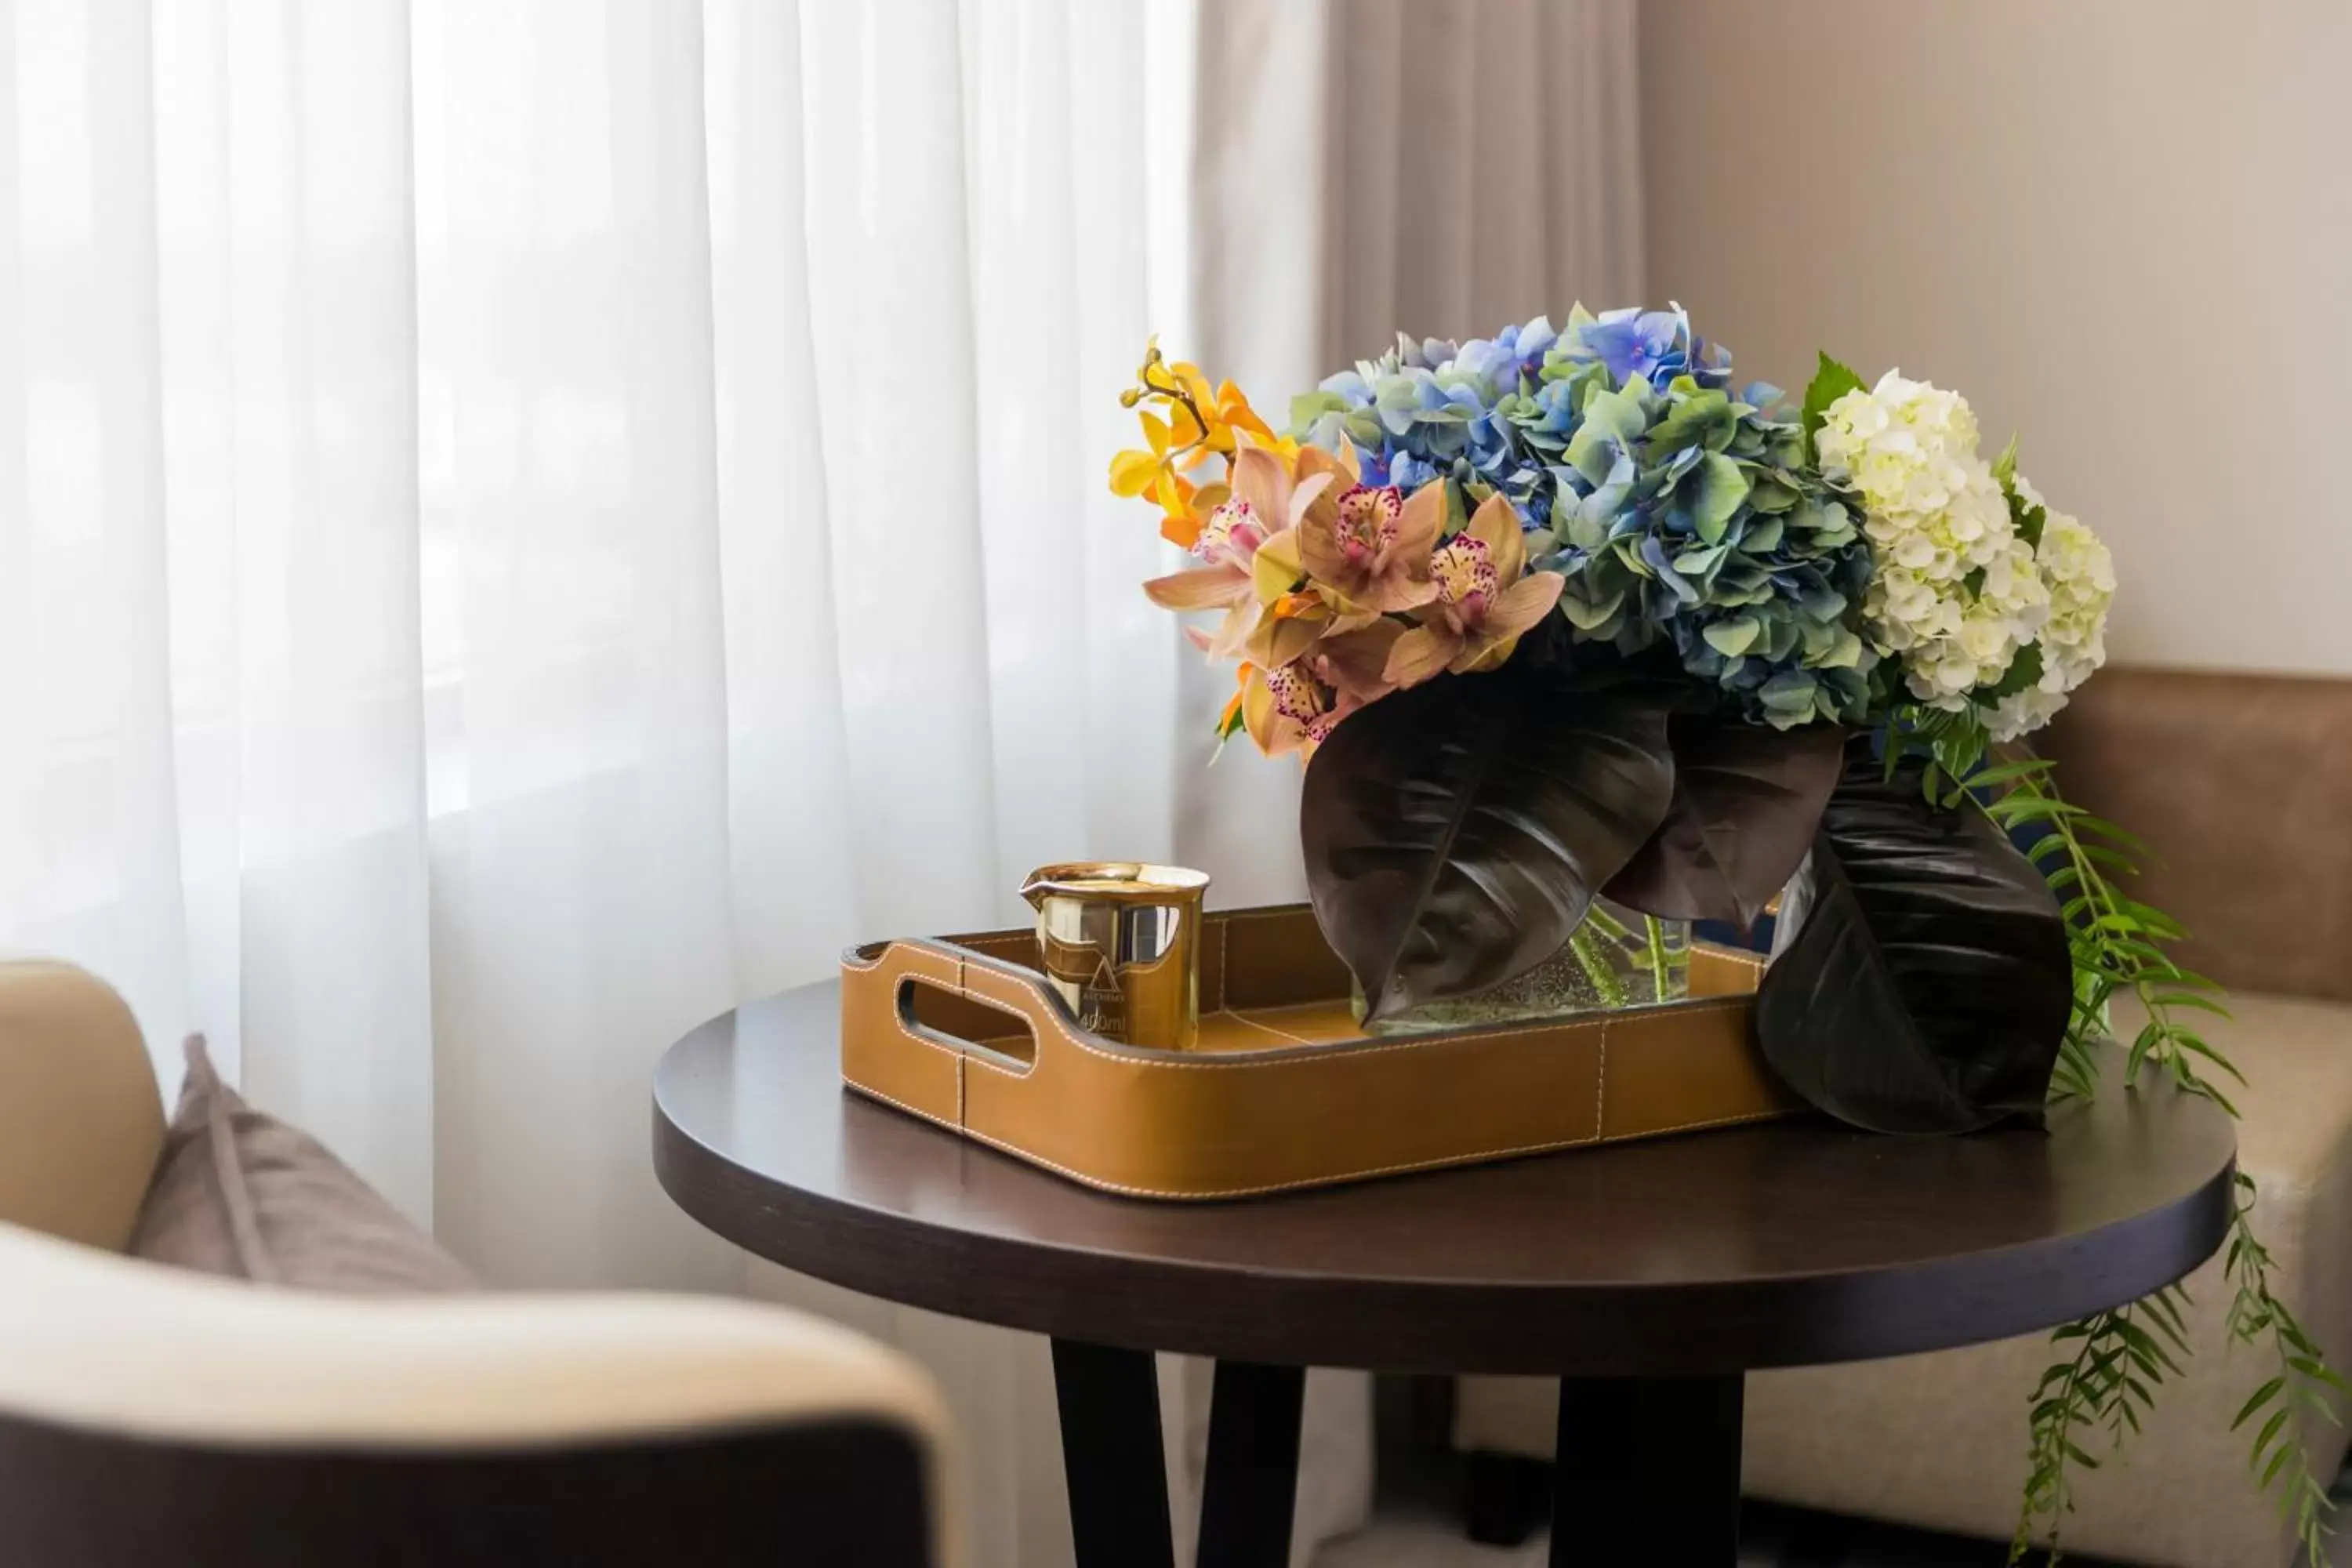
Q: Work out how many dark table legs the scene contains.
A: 3